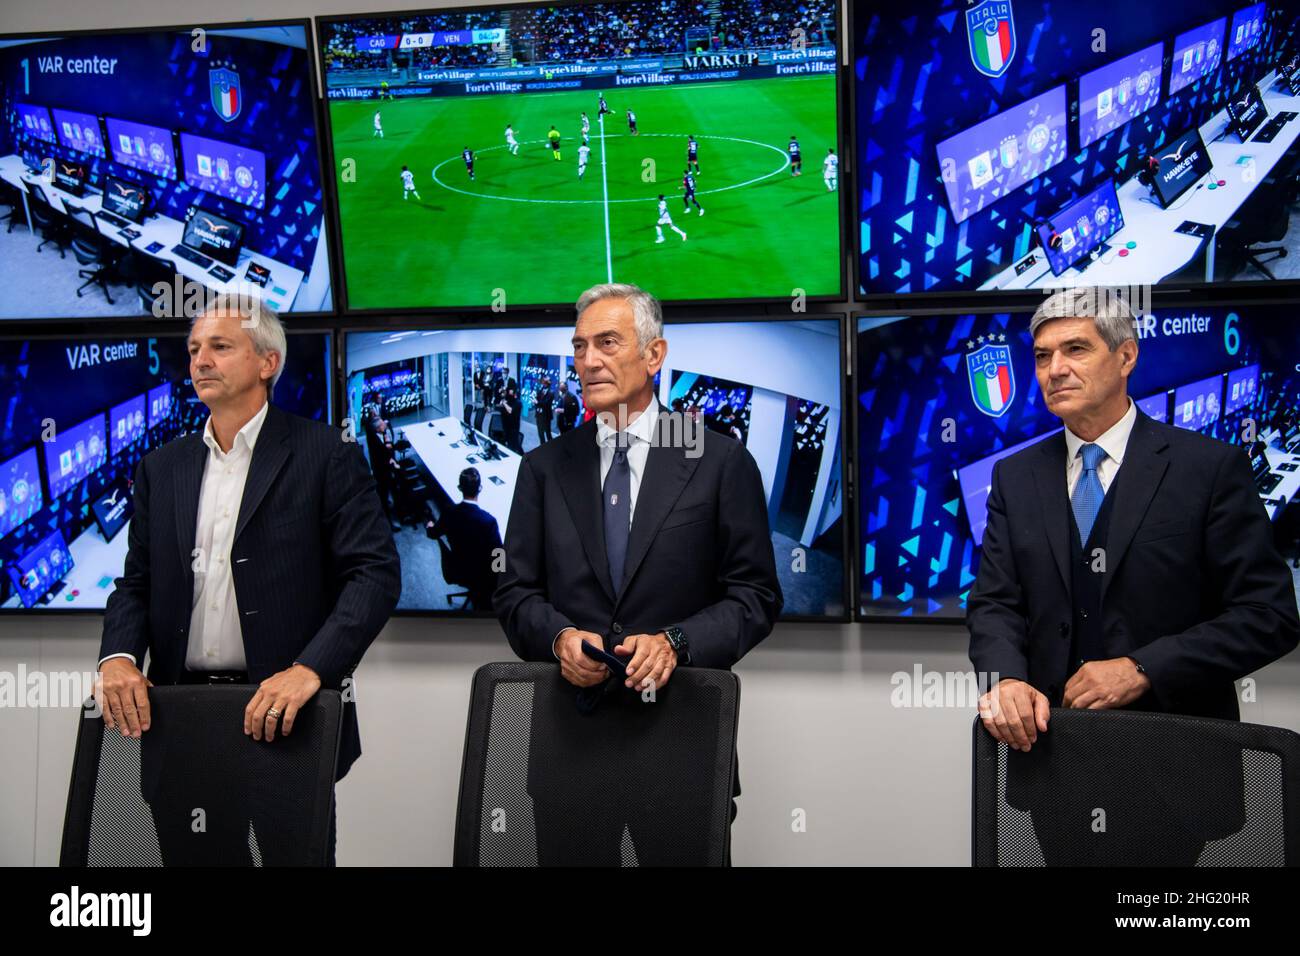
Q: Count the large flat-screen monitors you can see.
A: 6